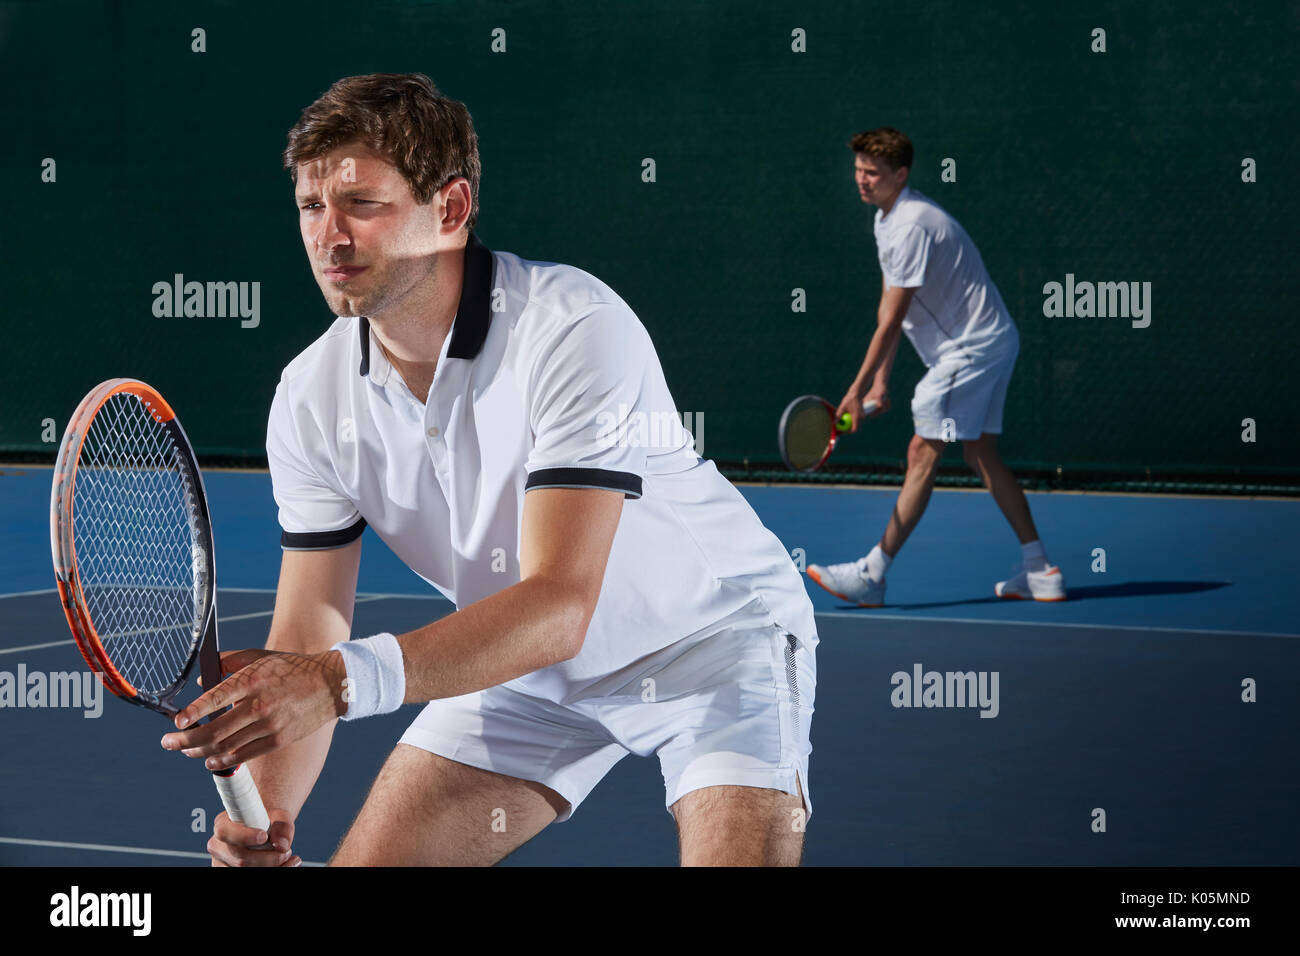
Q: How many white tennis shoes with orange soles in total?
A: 2